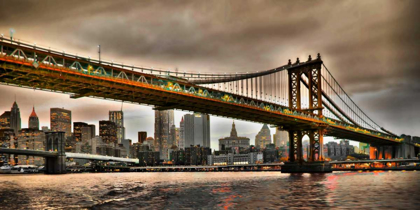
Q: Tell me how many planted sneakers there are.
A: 0